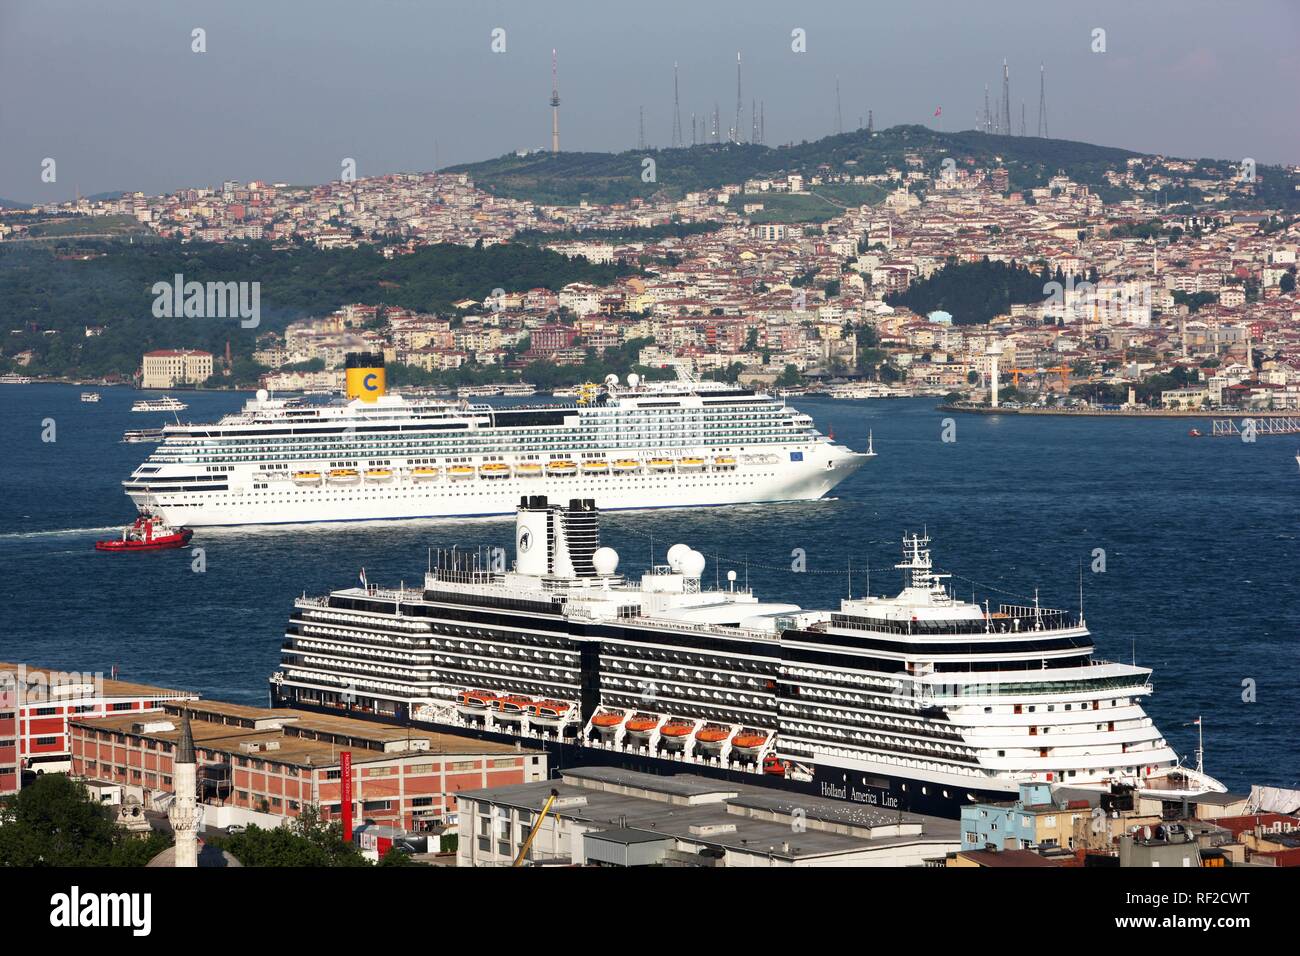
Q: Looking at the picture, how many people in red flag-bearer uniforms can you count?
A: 0